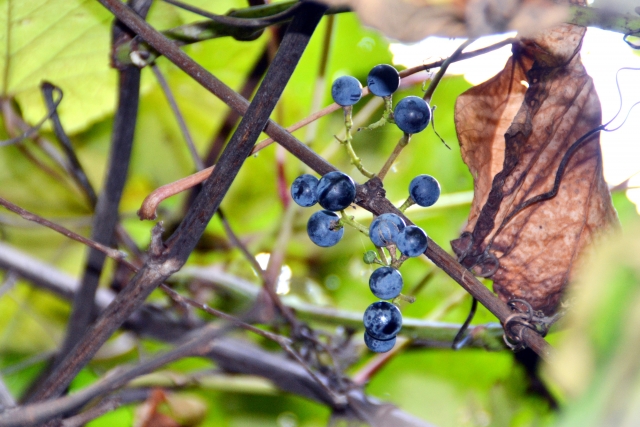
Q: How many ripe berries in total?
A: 12